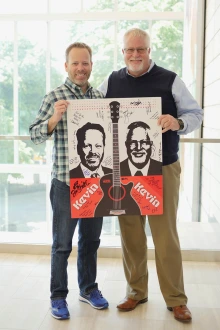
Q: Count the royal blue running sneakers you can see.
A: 2